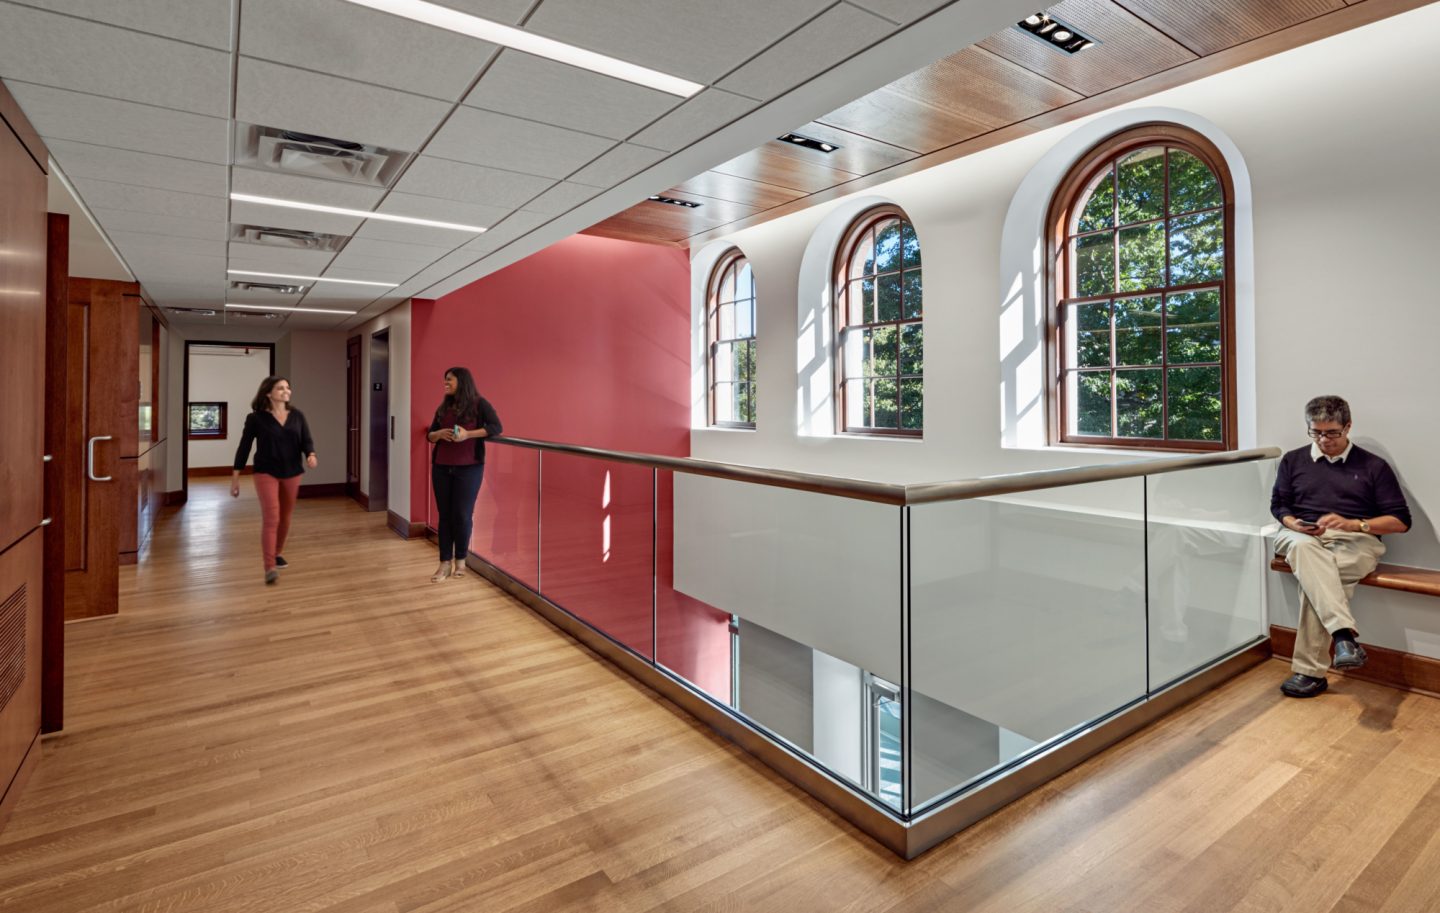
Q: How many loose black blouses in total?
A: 1